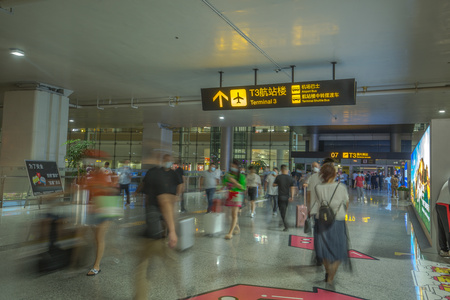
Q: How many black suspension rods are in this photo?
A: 4